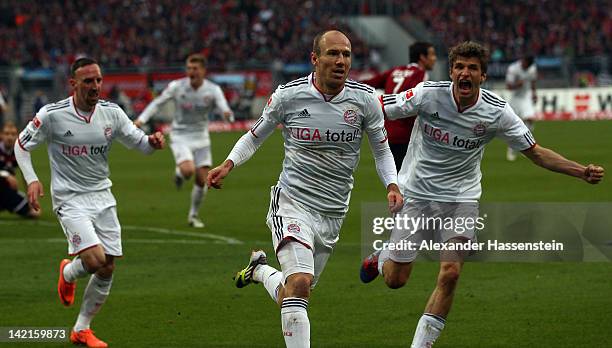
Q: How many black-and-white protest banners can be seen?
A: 0